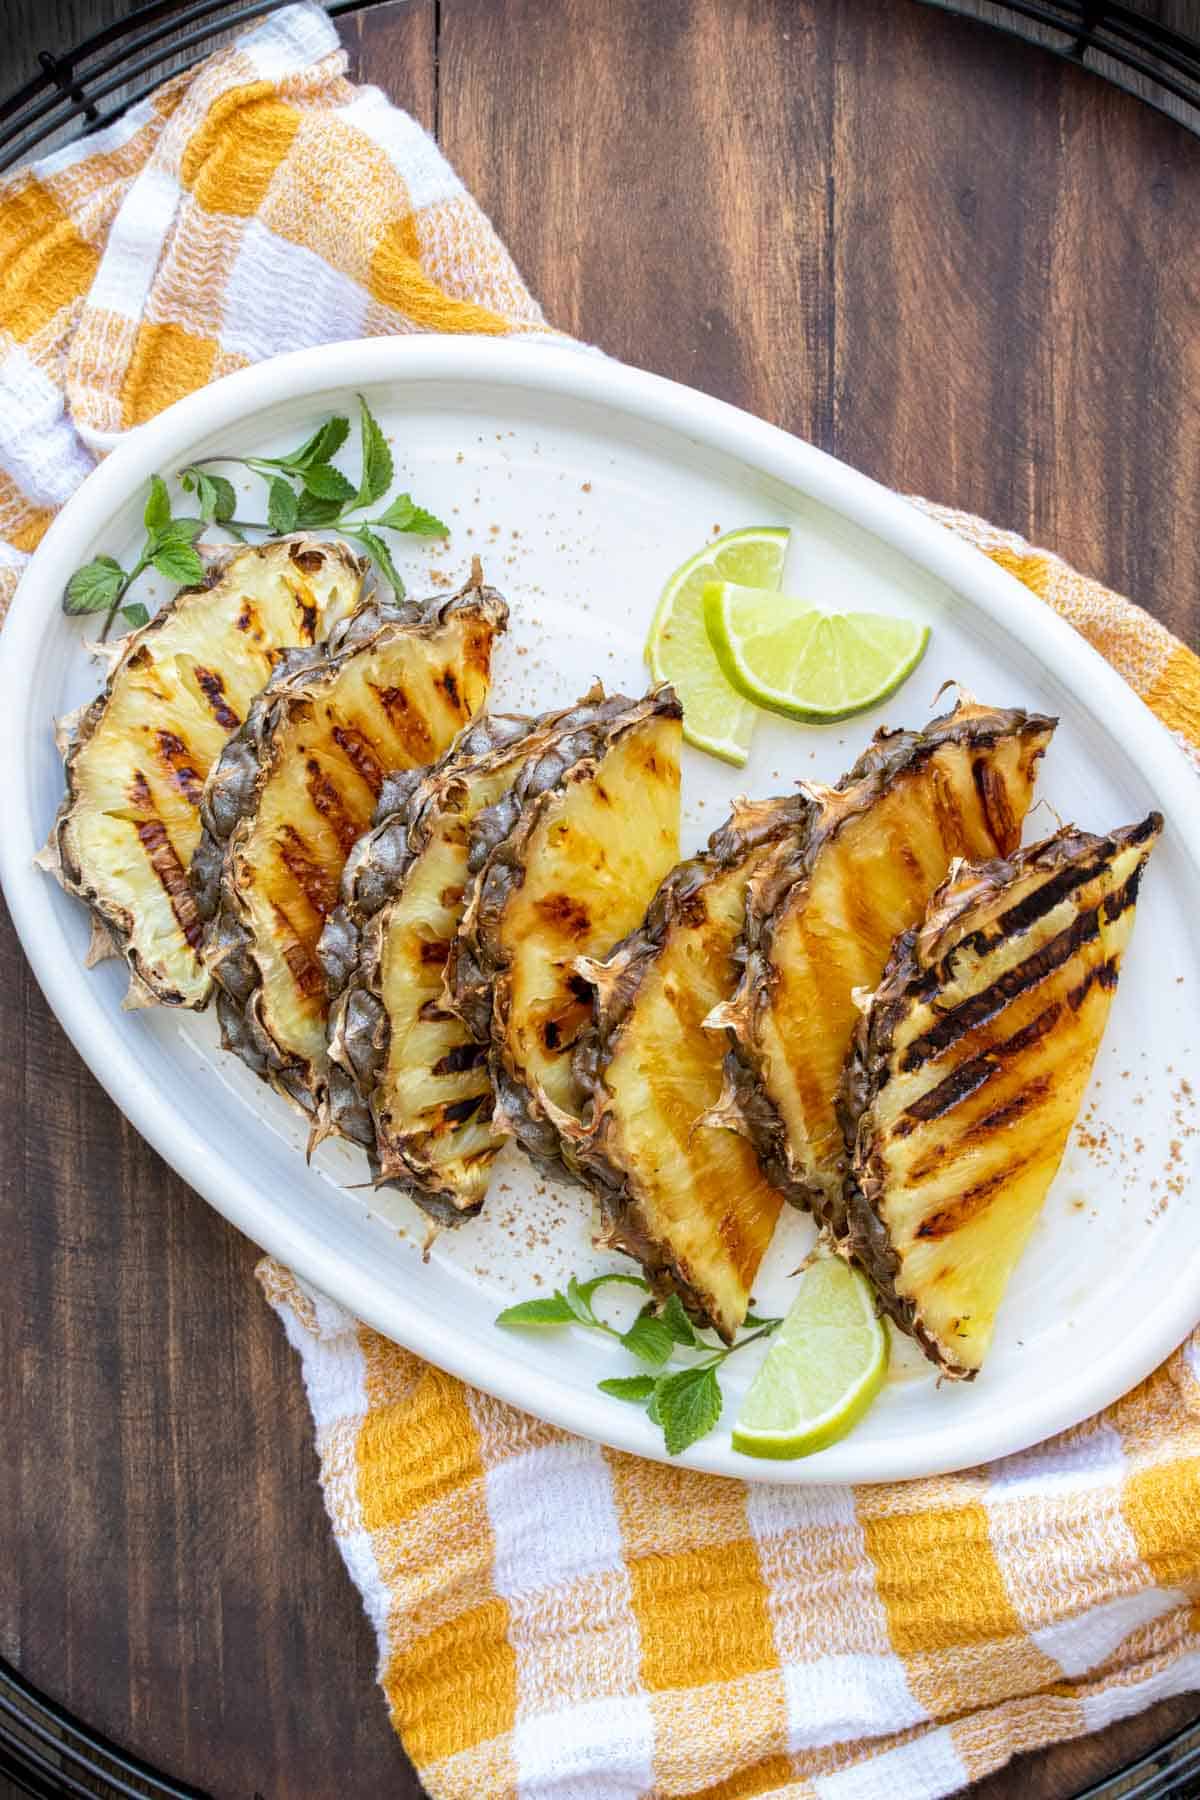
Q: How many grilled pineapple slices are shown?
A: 7